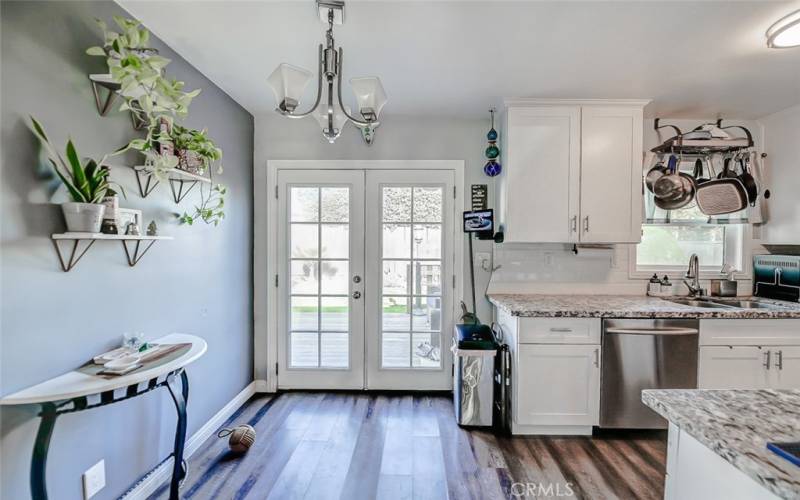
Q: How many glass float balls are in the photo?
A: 3